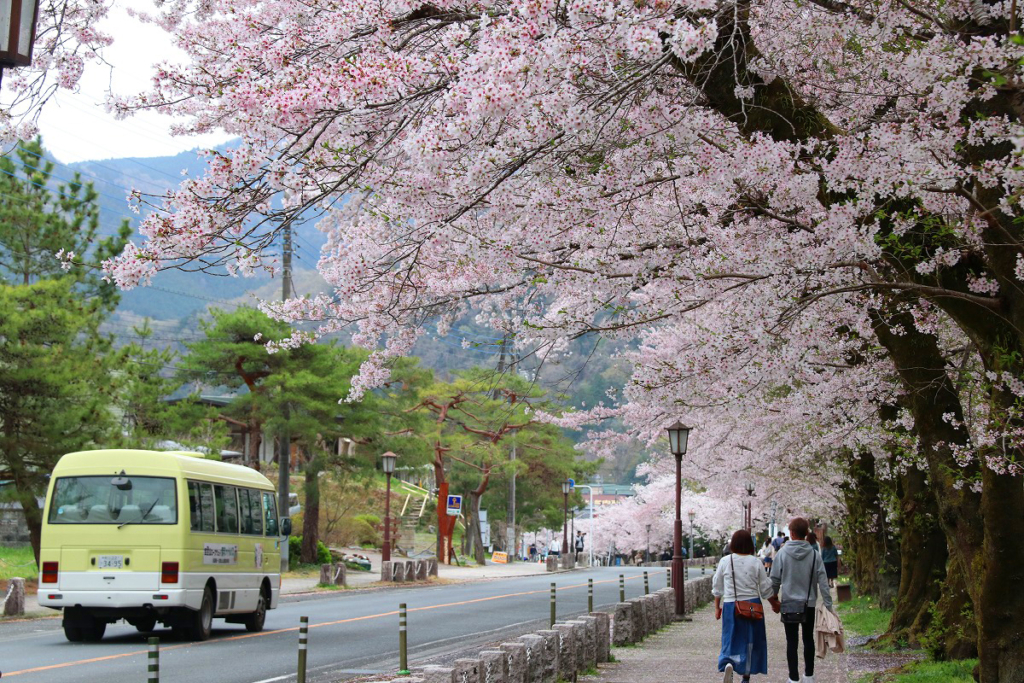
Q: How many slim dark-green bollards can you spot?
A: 11